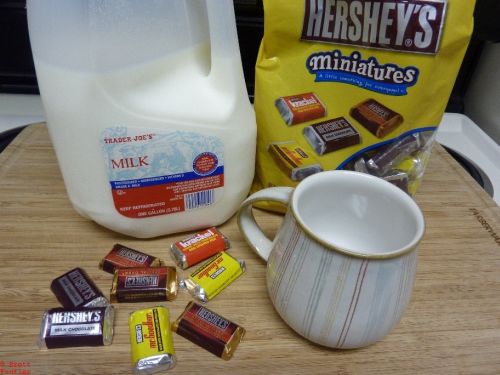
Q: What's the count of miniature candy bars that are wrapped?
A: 8